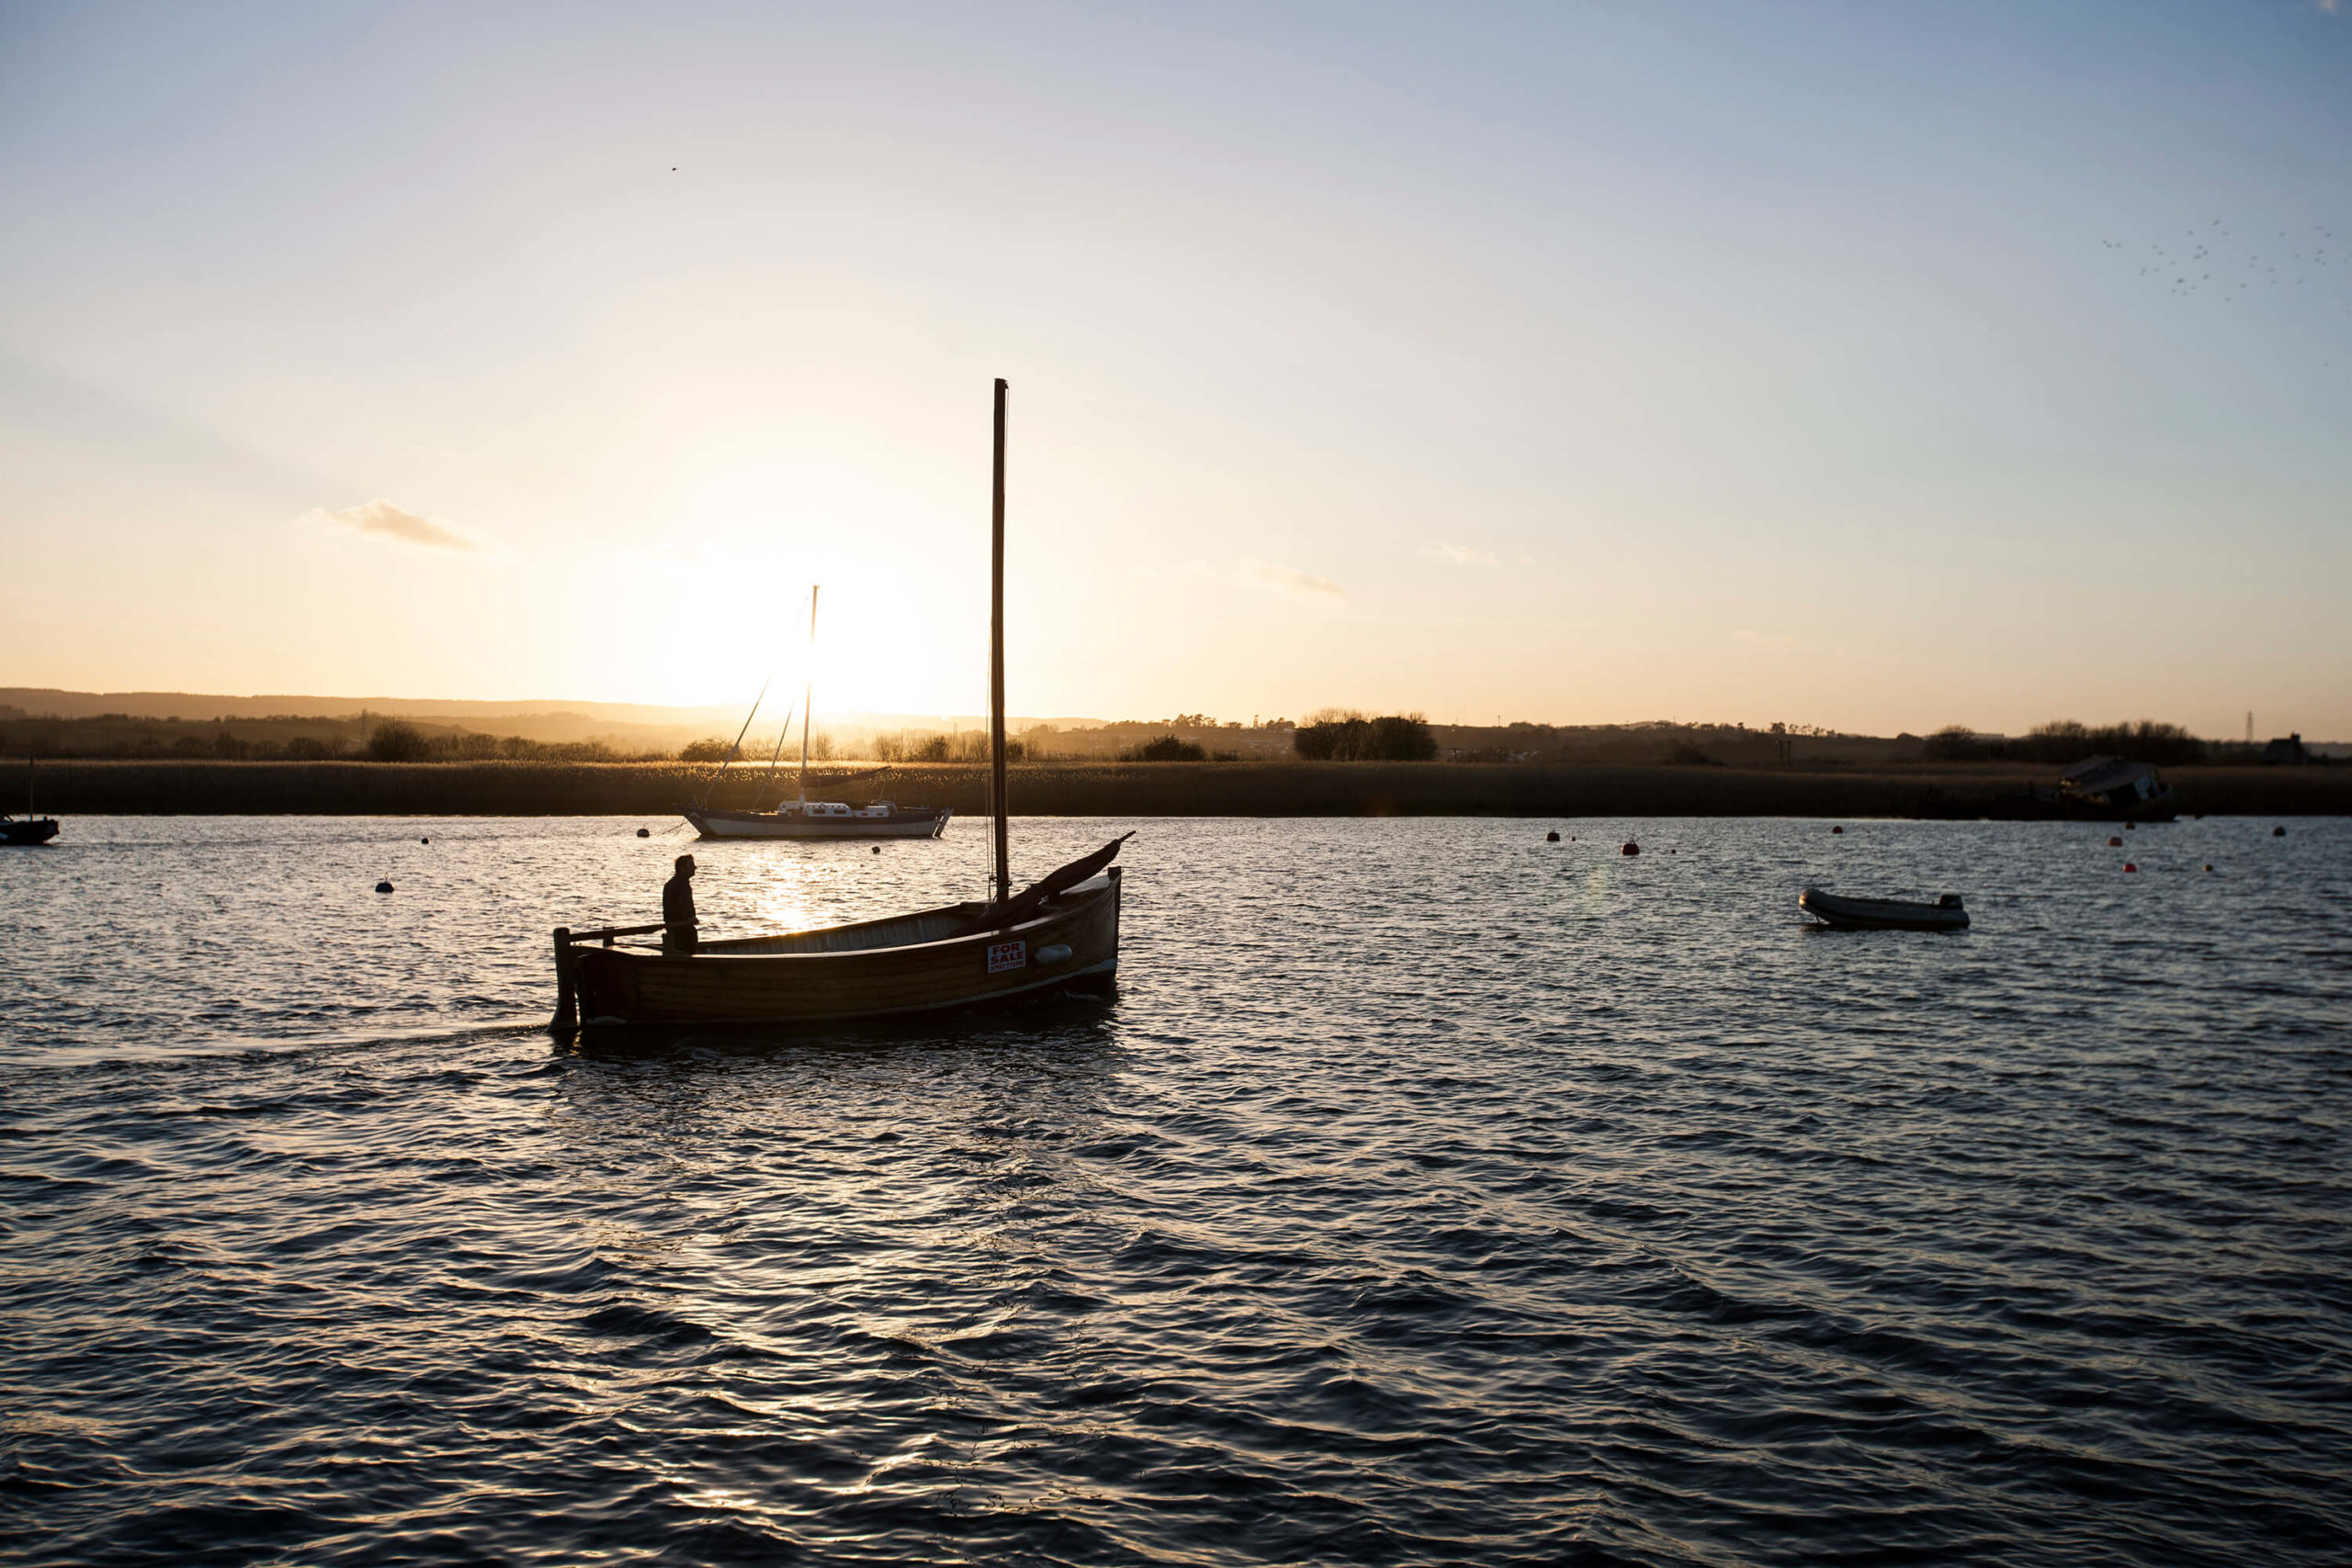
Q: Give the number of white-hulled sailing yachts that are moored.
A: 1